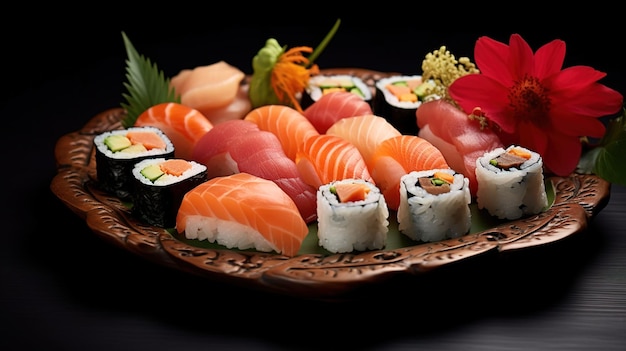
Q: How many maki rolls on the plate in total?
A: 7